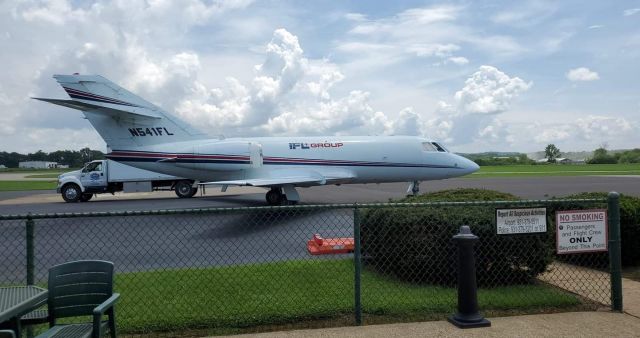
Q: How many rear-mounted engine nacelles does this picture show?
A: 1